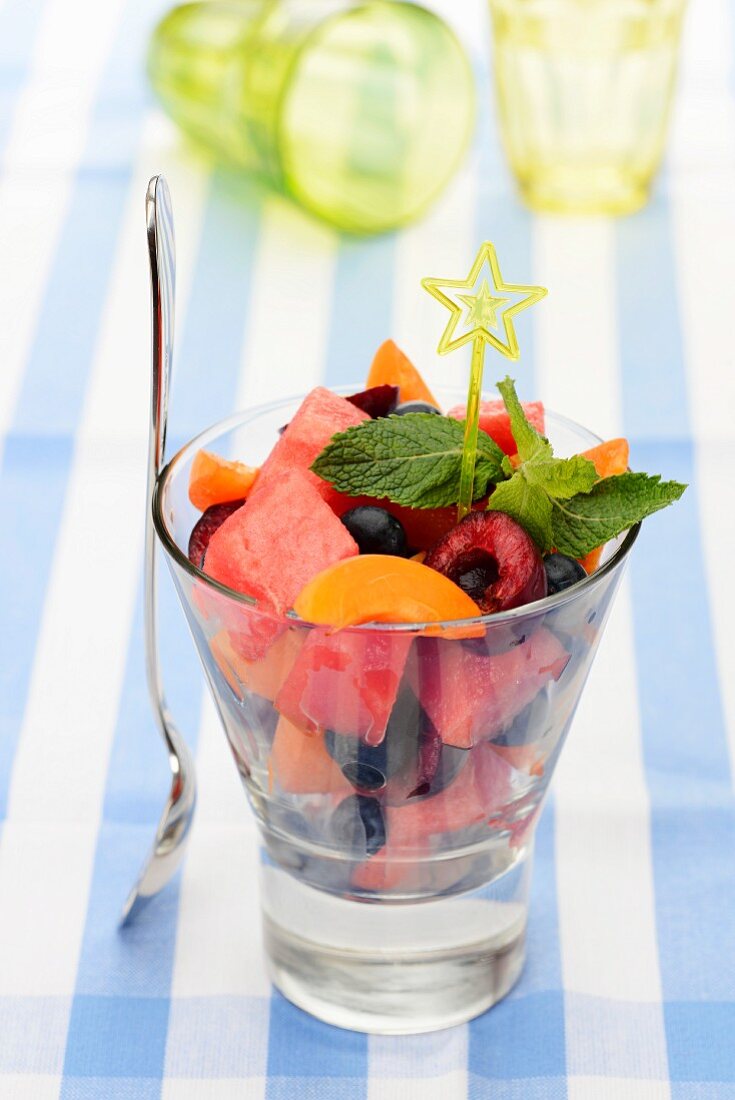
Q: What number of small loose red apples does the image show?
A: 0